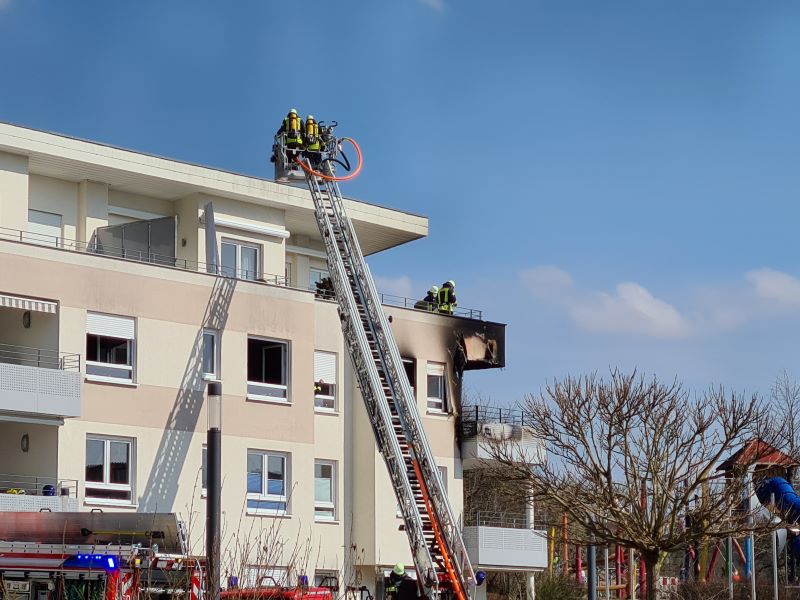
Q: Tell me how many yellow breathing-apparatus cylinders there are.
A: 2